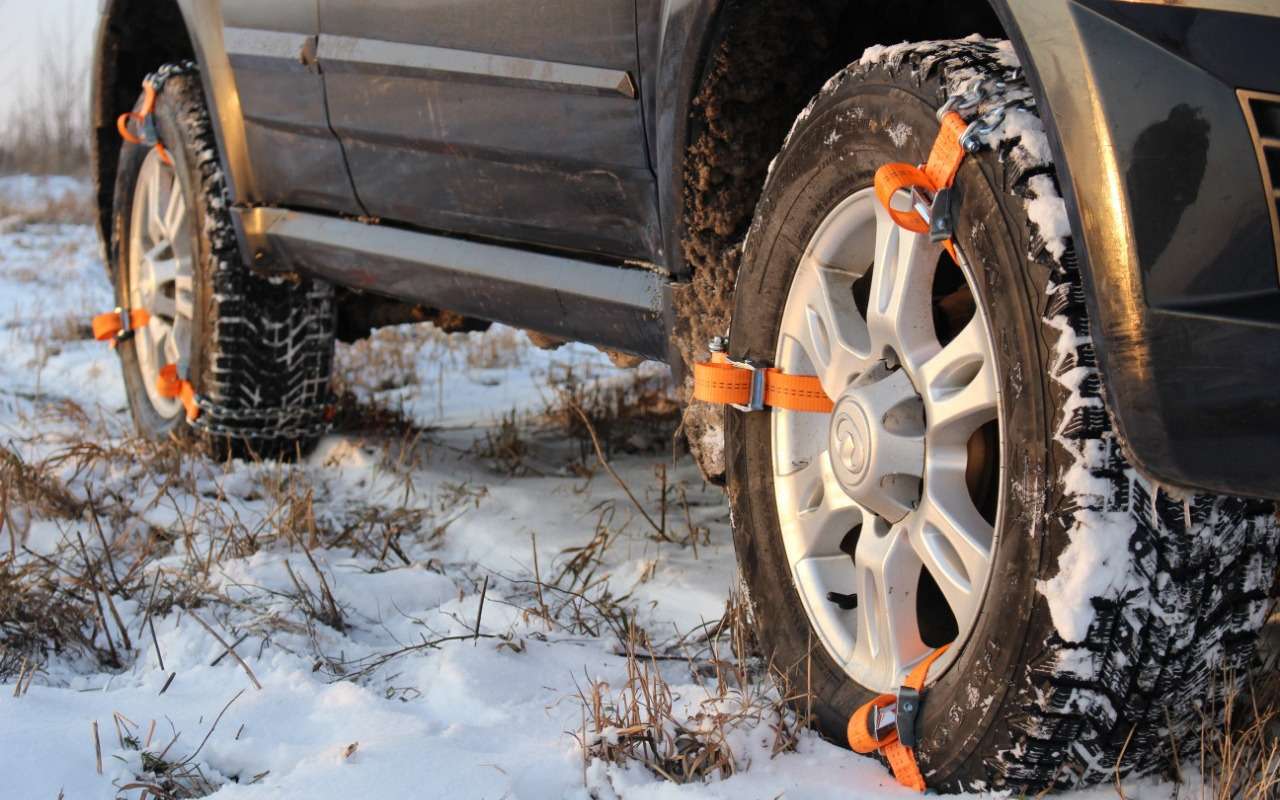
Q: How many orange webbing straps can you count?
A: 6